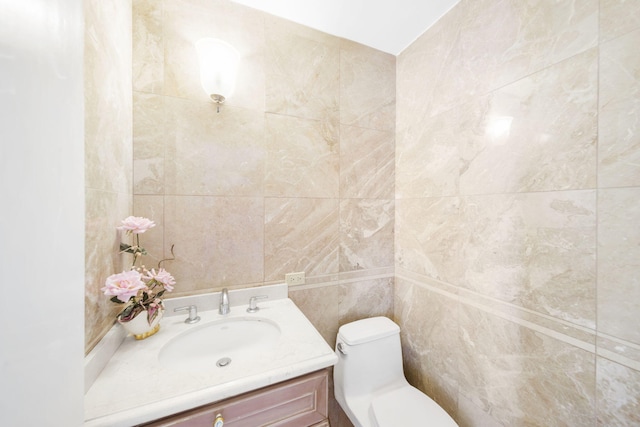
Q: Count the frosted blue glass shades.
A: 0